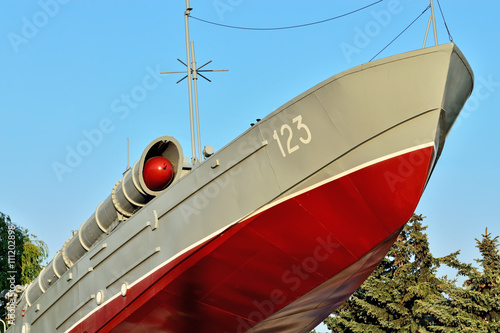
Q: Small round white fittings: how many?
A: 3